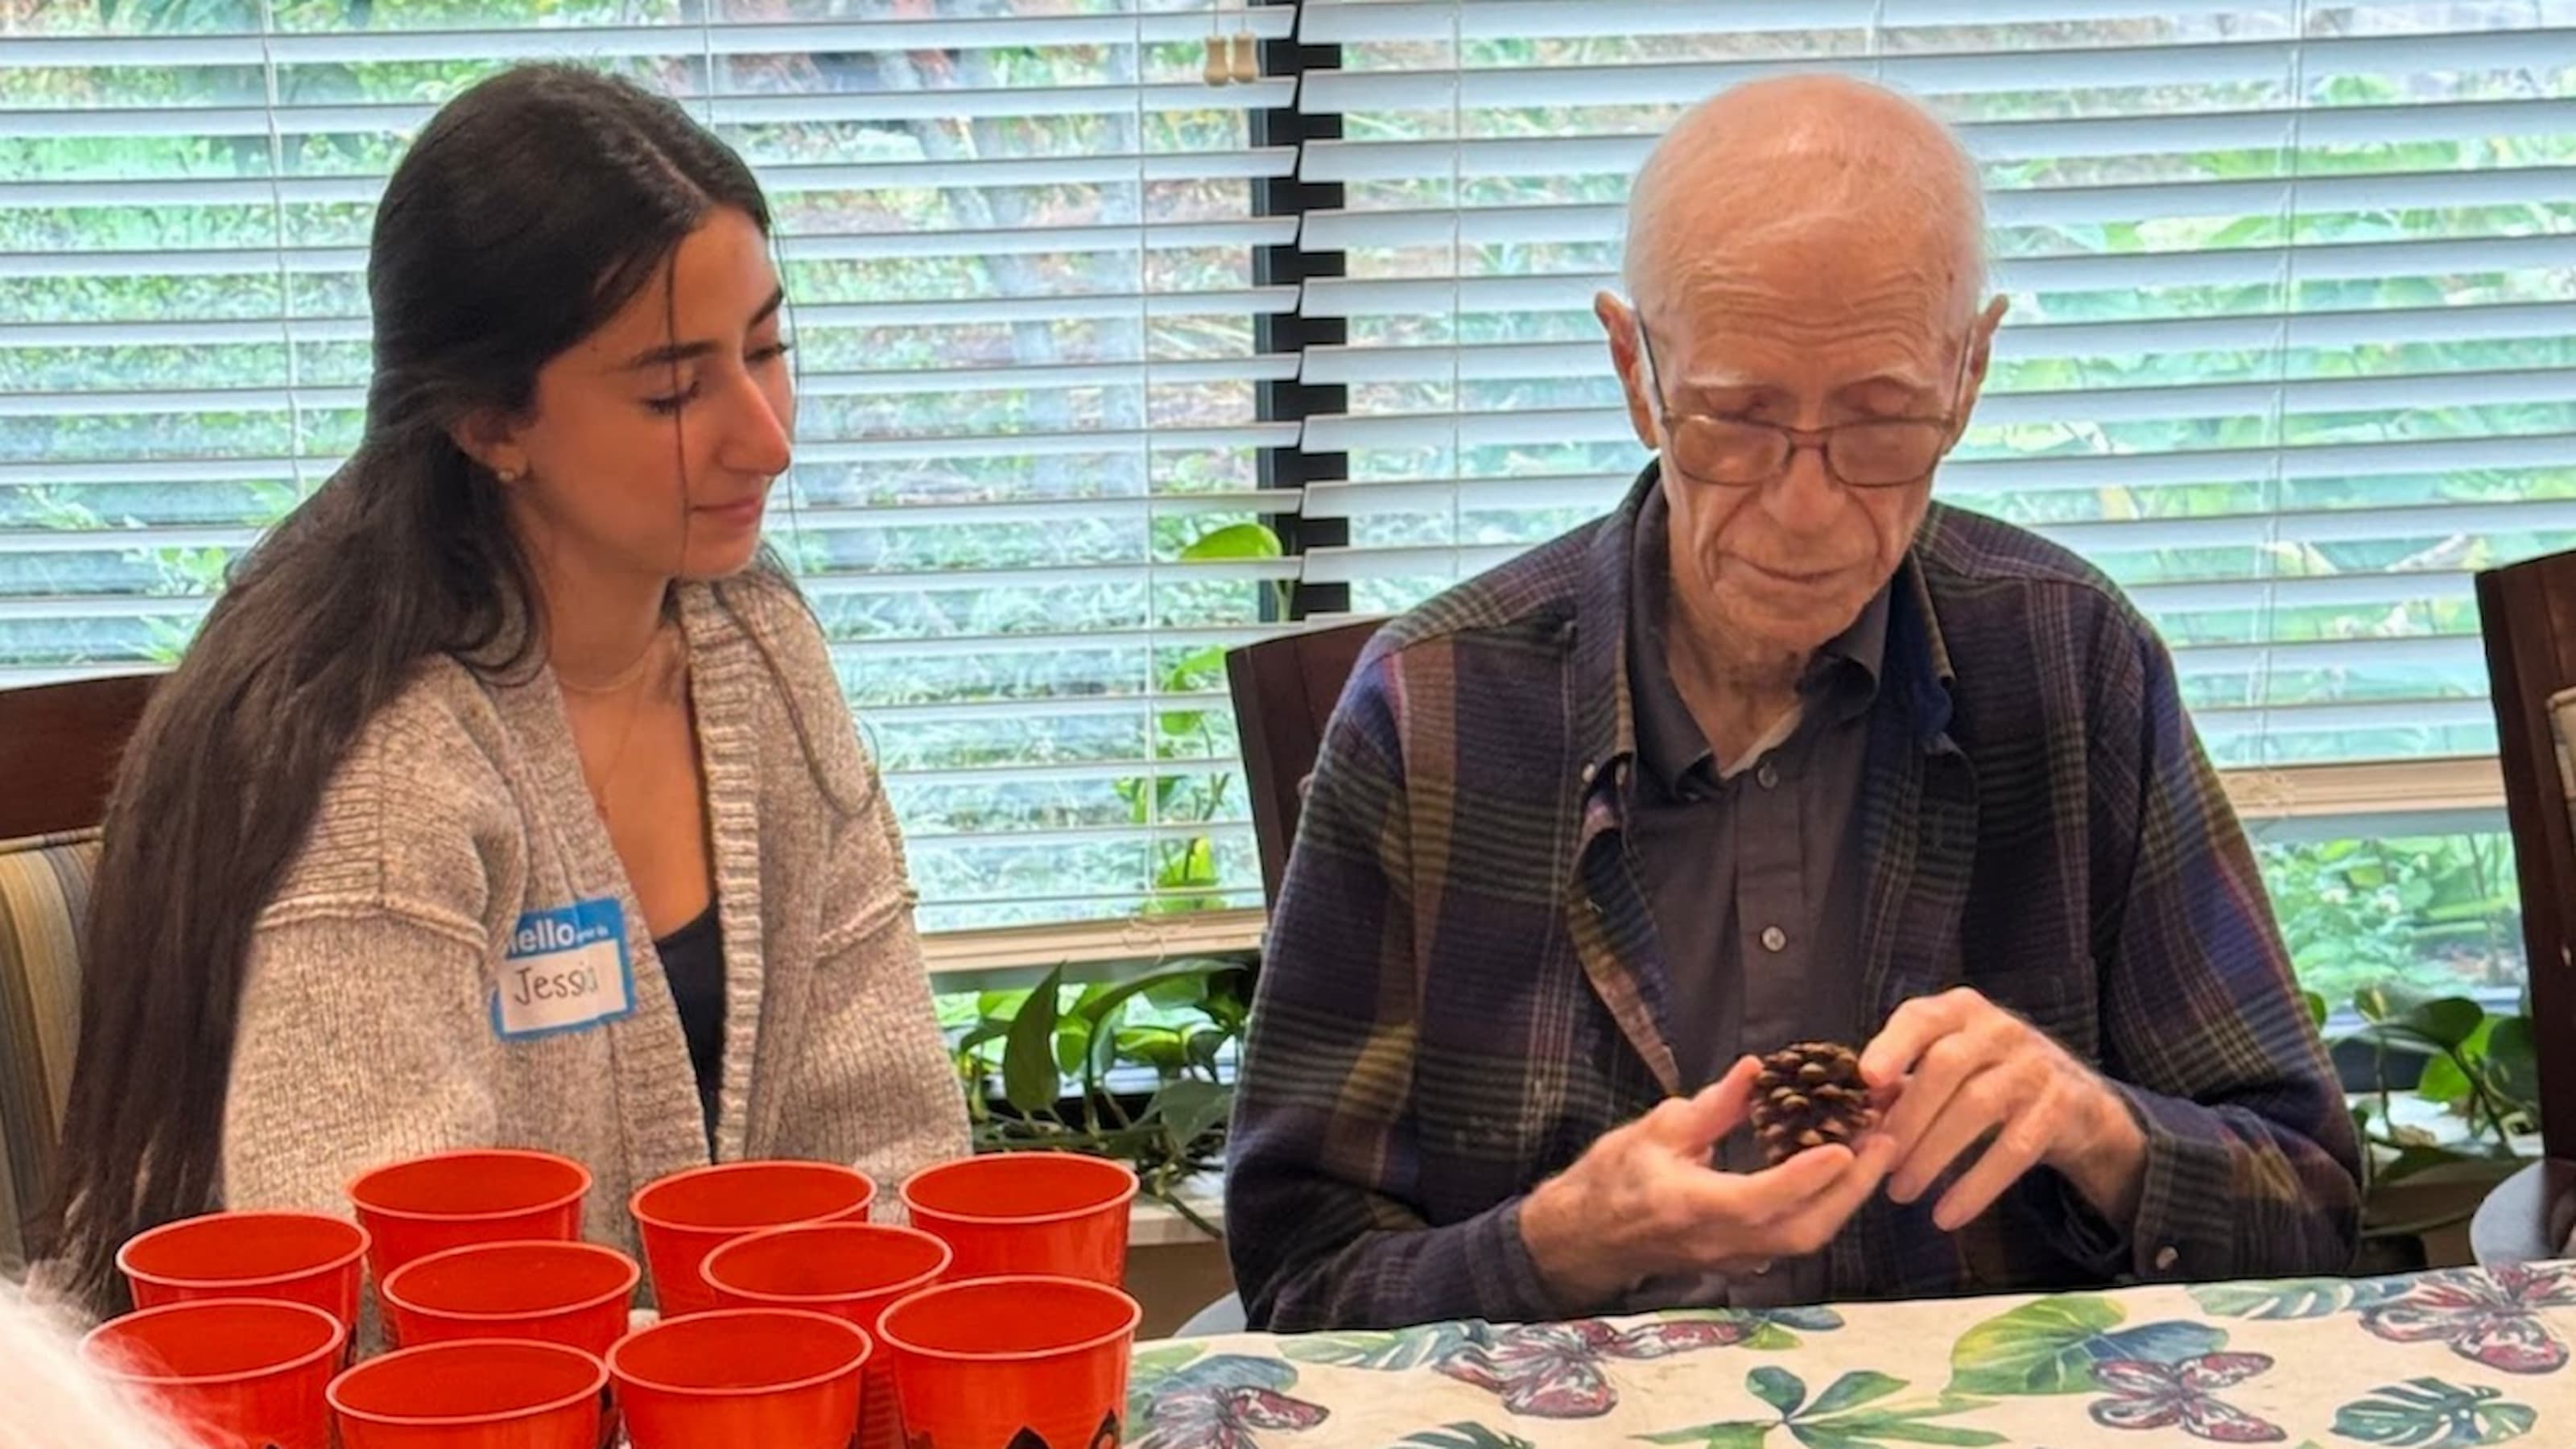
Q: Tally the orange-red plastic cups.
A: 10